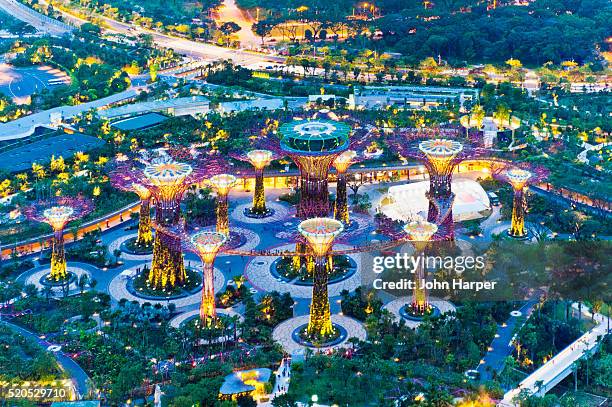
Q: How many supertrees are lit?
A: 12